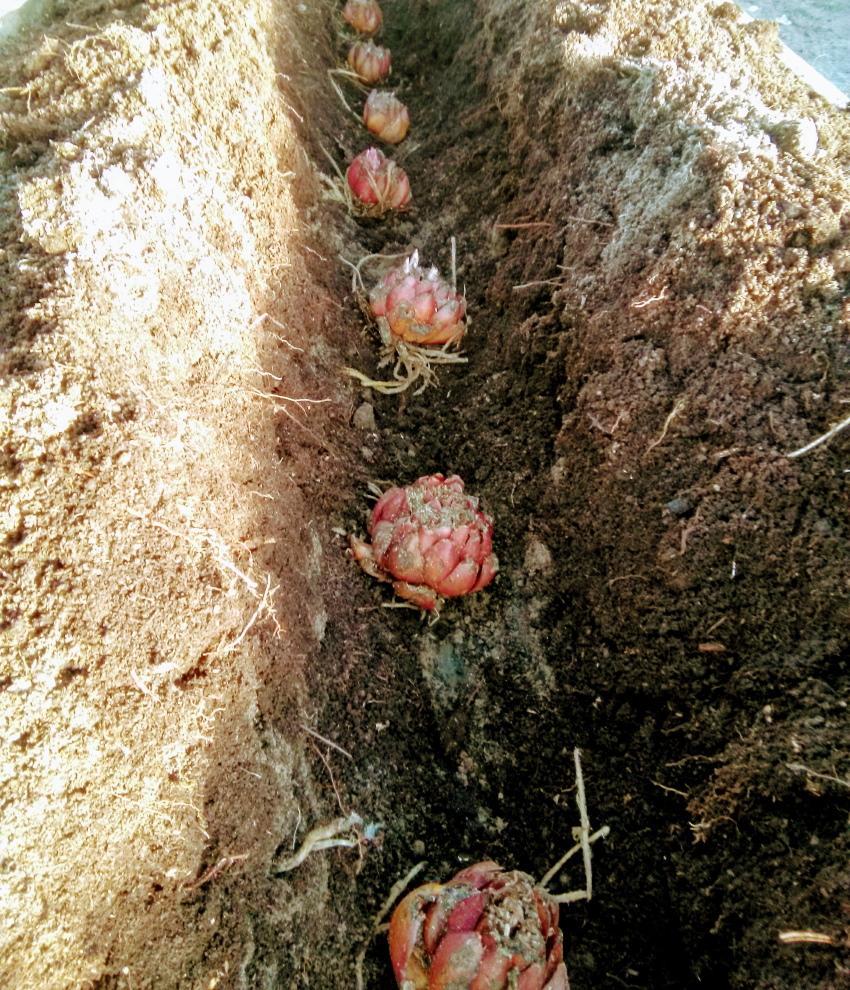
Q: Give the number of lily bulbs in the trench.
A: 7